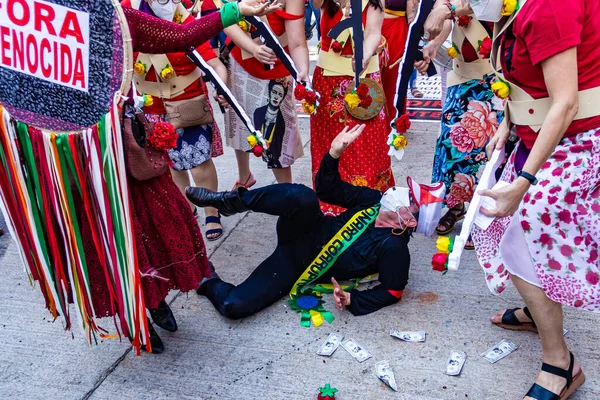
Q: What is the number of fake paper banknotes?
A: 6